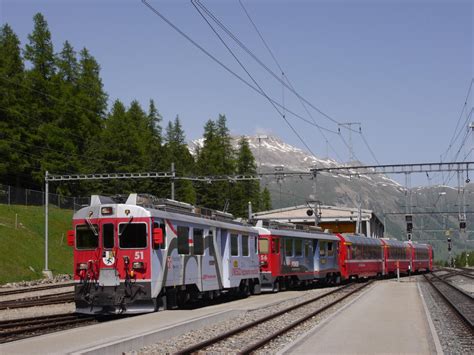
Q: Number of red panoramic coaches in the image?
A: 3